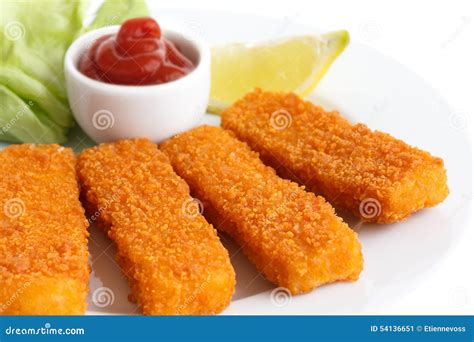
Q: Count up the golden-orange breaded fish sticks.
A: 4